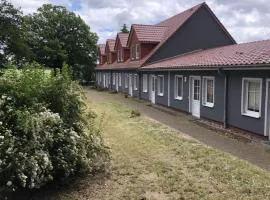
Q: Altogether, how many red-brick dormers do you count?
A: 4